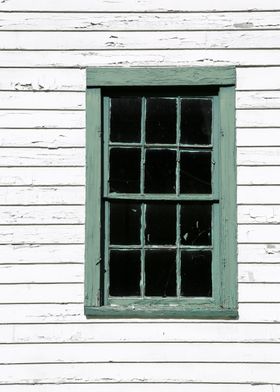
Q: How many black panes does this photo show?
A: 12